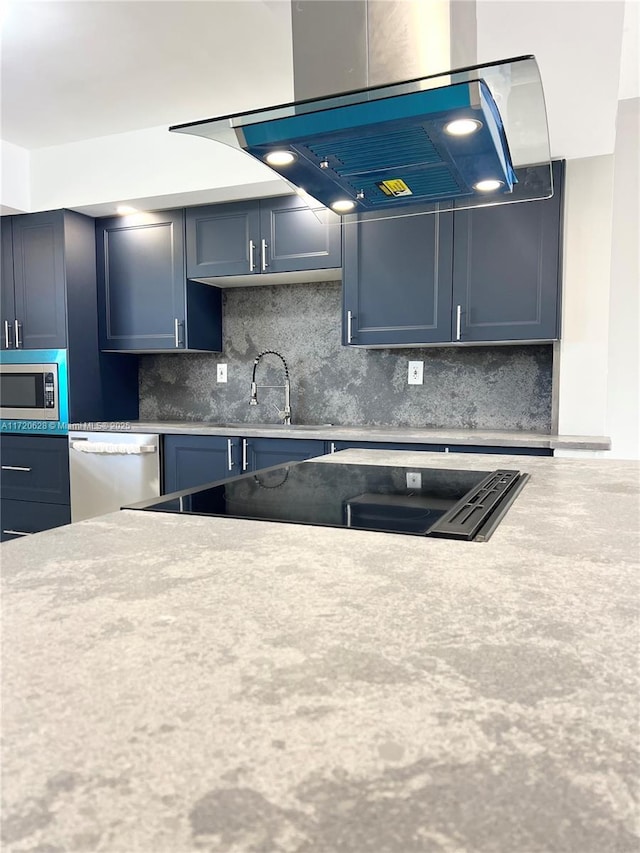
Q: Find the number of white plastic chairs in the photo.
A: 0